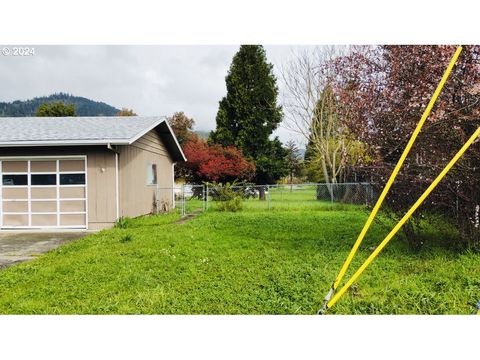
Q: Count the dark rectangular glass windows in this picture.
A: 3